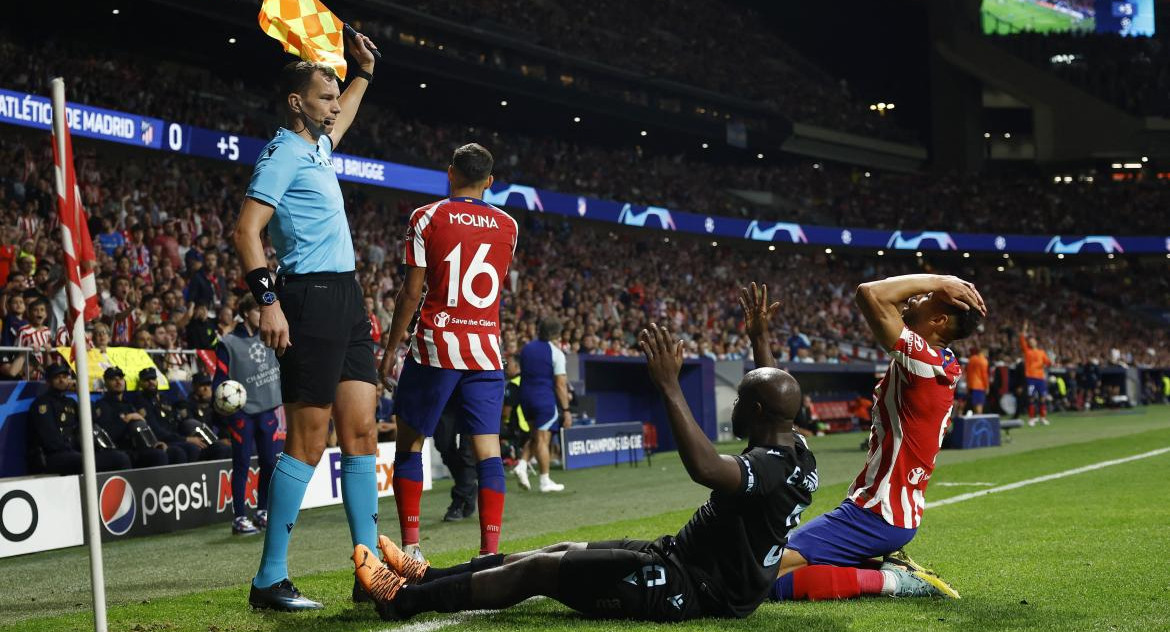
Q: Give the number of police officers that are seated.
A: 4